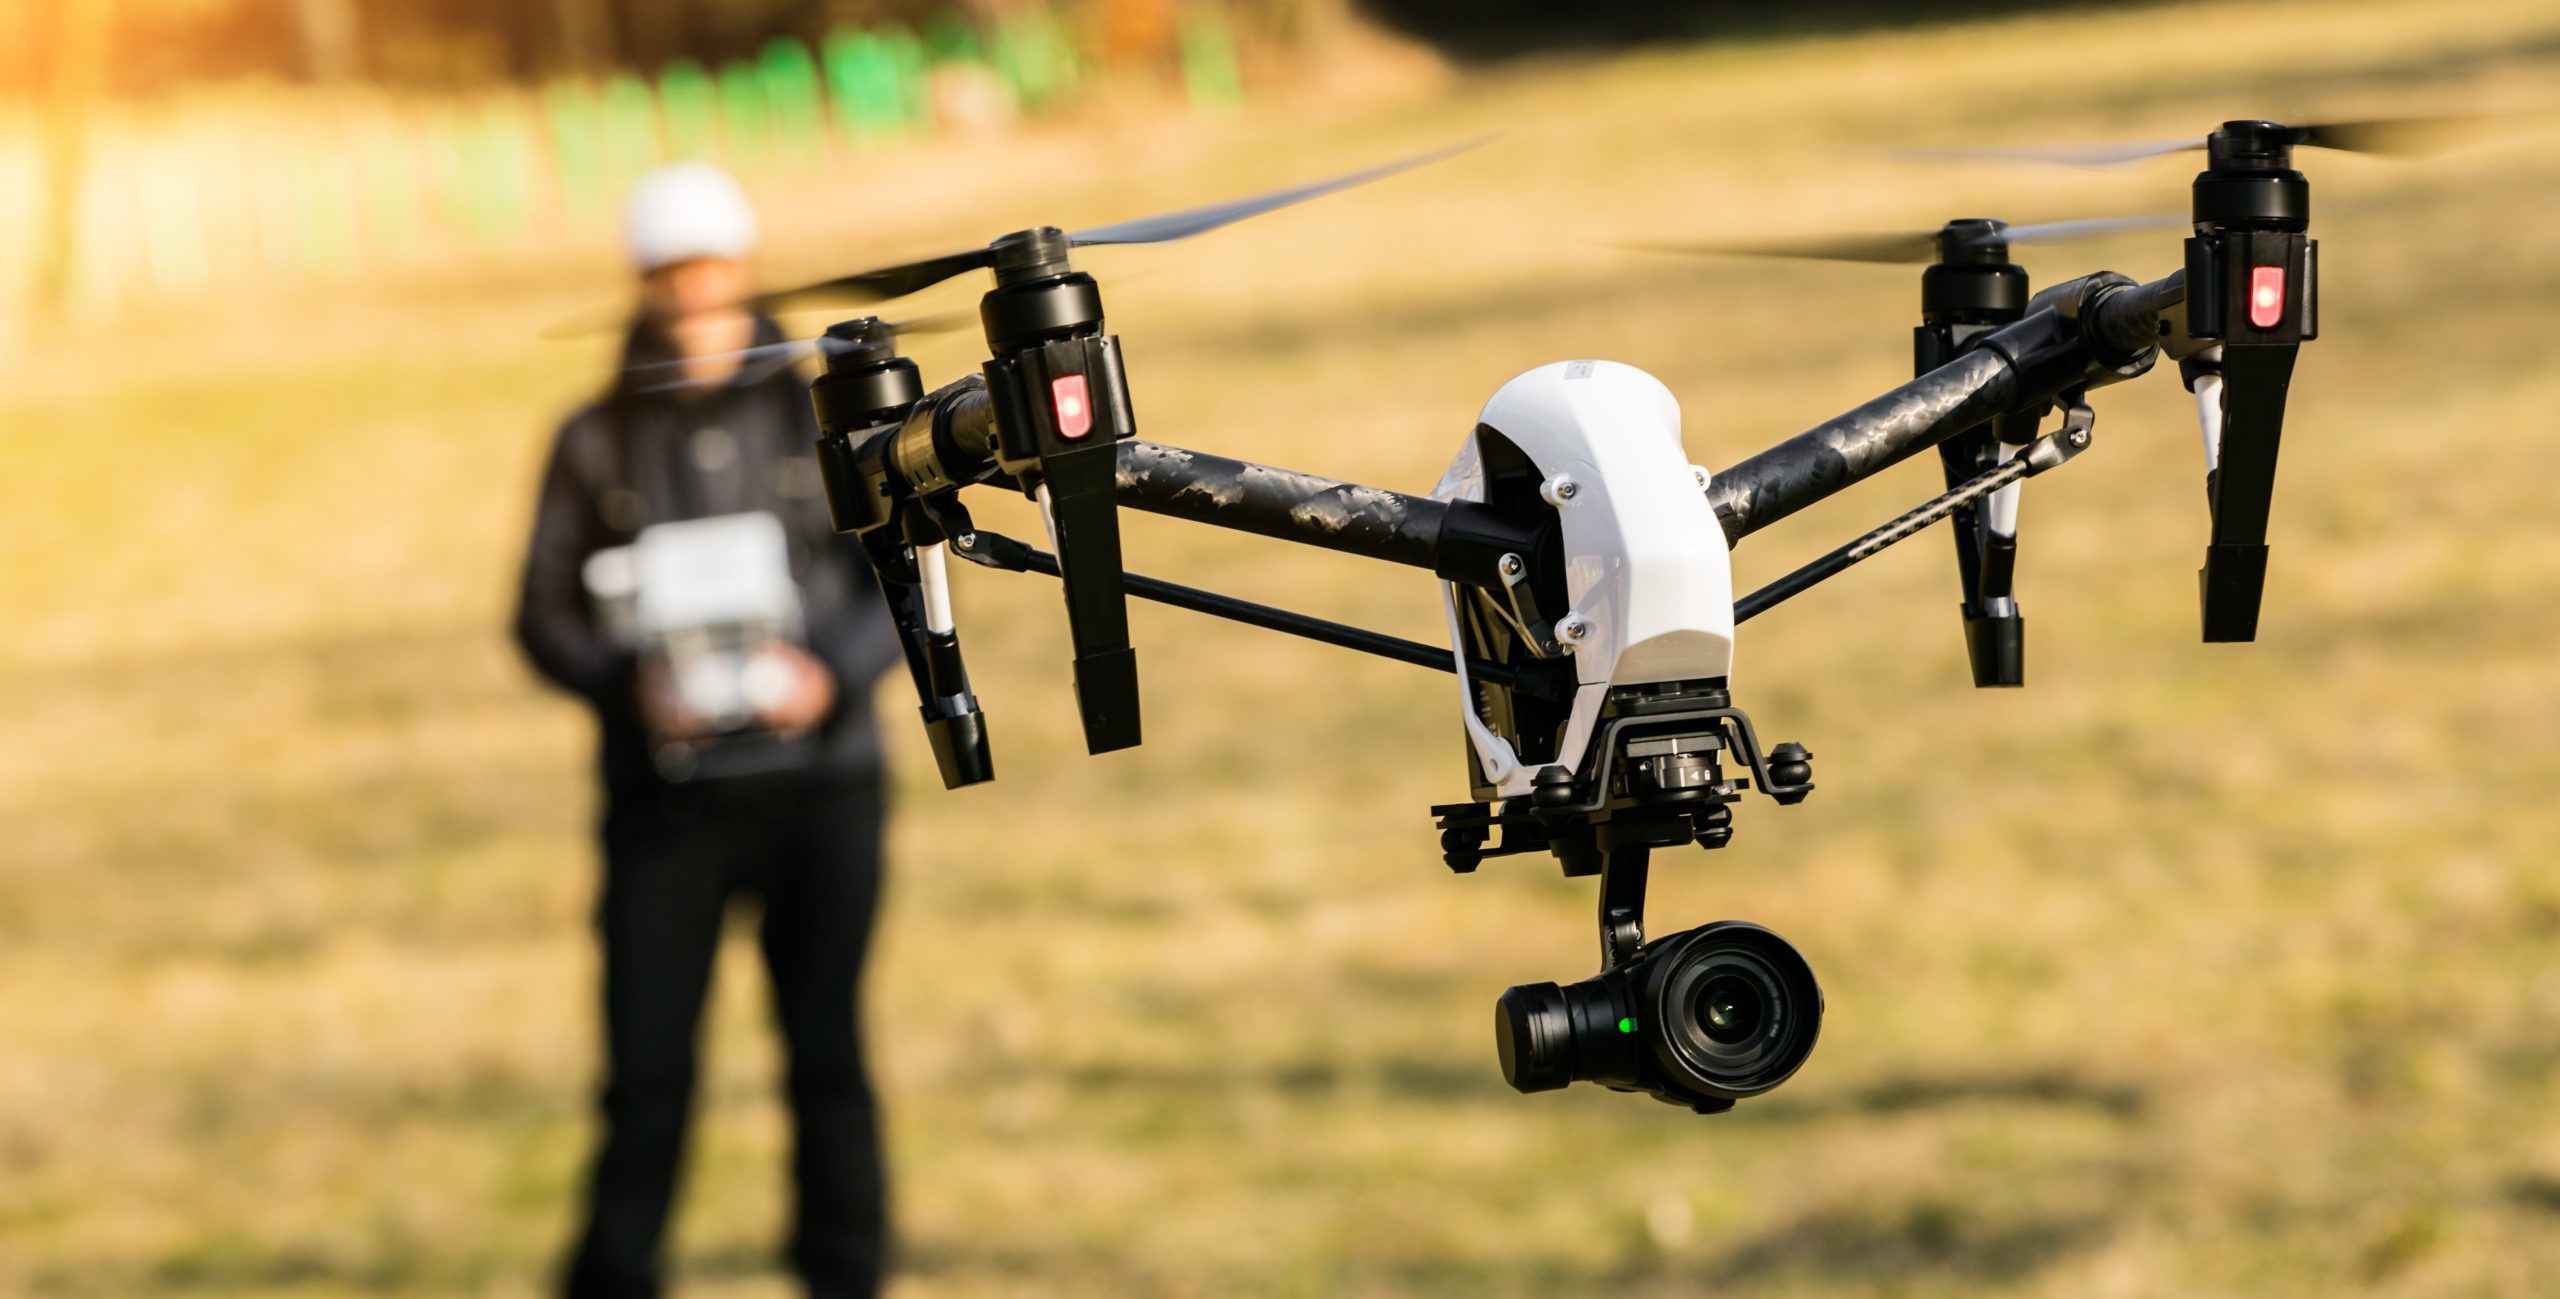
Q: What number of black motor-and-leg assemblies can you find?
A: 4